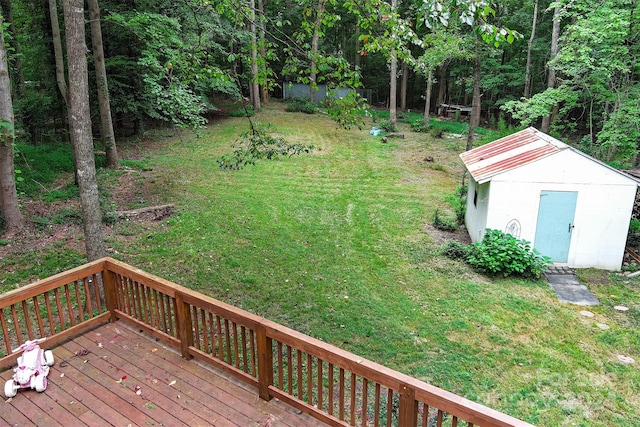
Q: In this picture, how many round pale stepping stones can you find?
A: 4